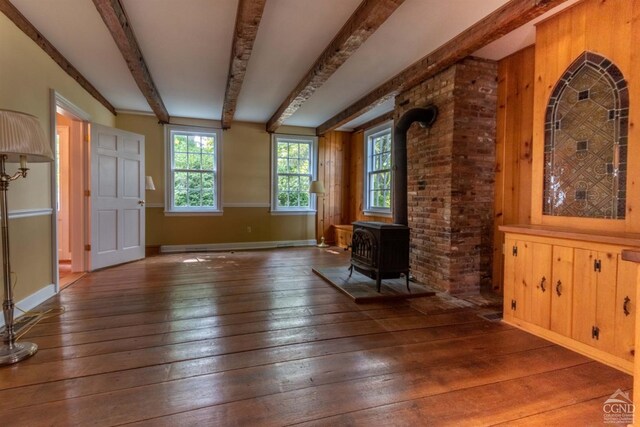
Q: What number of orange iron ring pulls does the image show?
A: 0